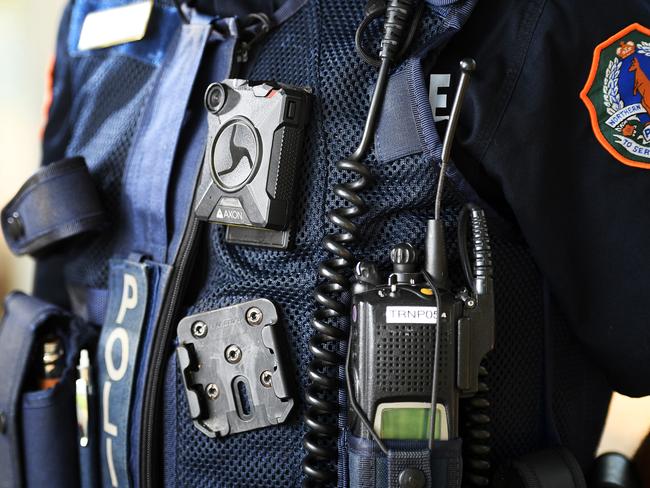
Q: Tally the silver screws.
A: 5